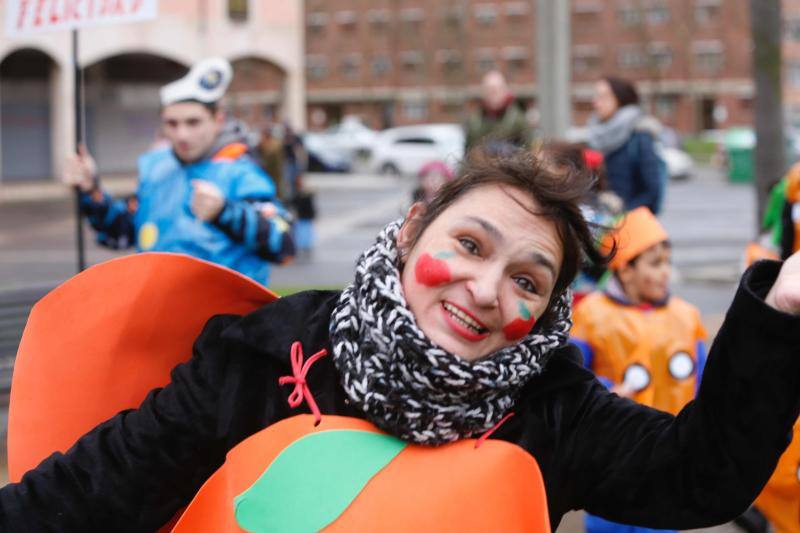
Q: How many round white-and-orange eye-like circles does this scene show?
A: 2